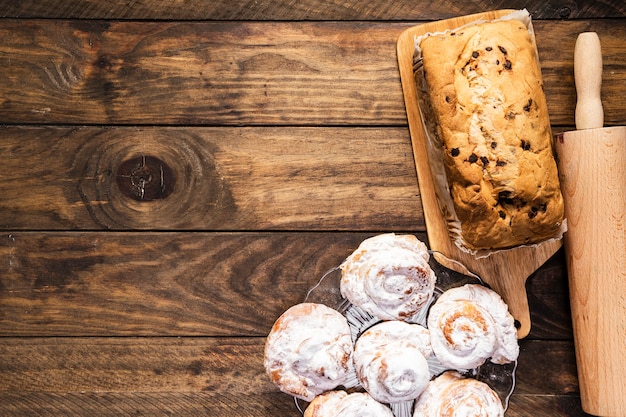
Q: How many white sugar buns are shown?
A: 6